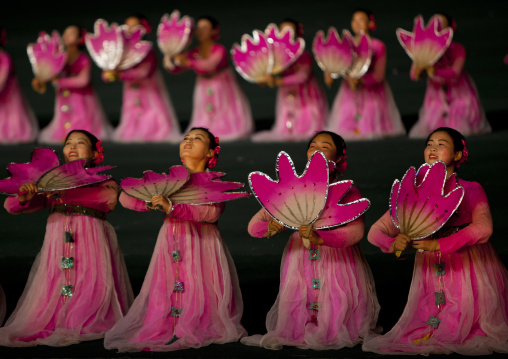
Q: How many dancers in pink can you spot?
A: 11